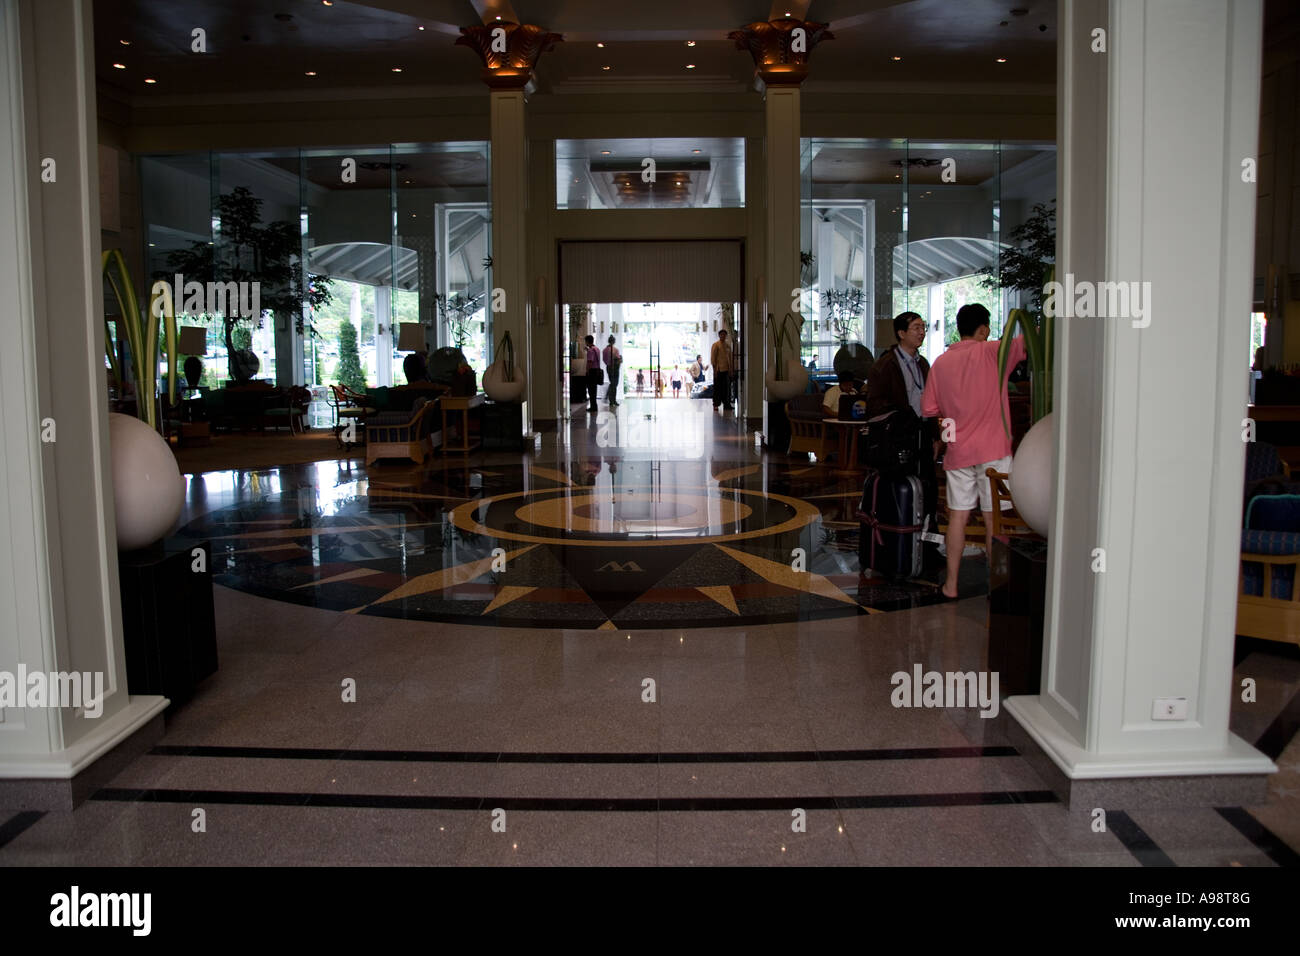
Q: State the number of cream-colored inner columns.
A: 2